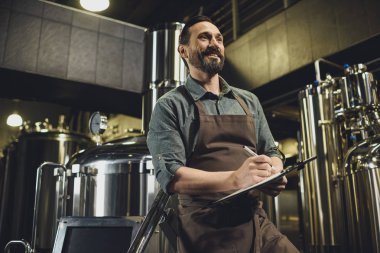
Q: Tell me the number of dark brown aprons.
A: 1